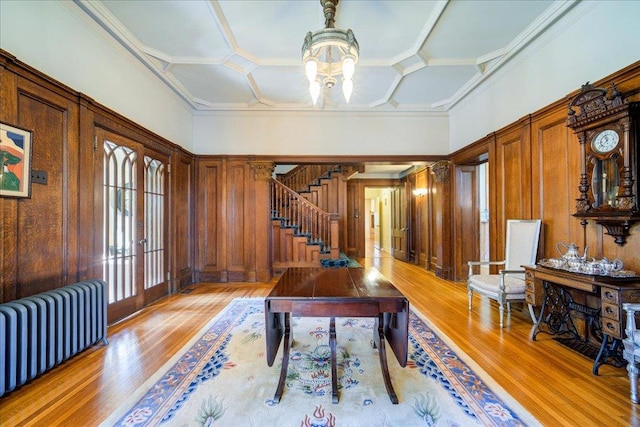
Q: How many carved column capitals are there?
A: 2